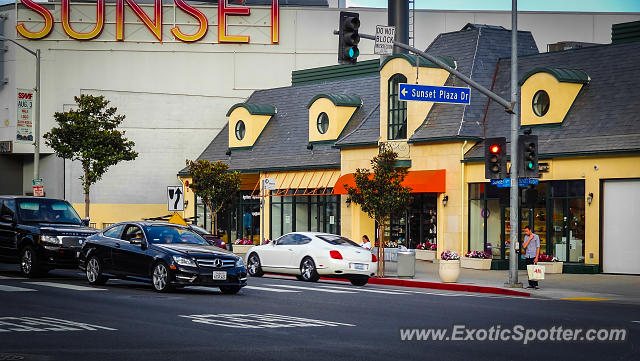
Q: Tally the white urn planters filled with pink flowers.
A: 1